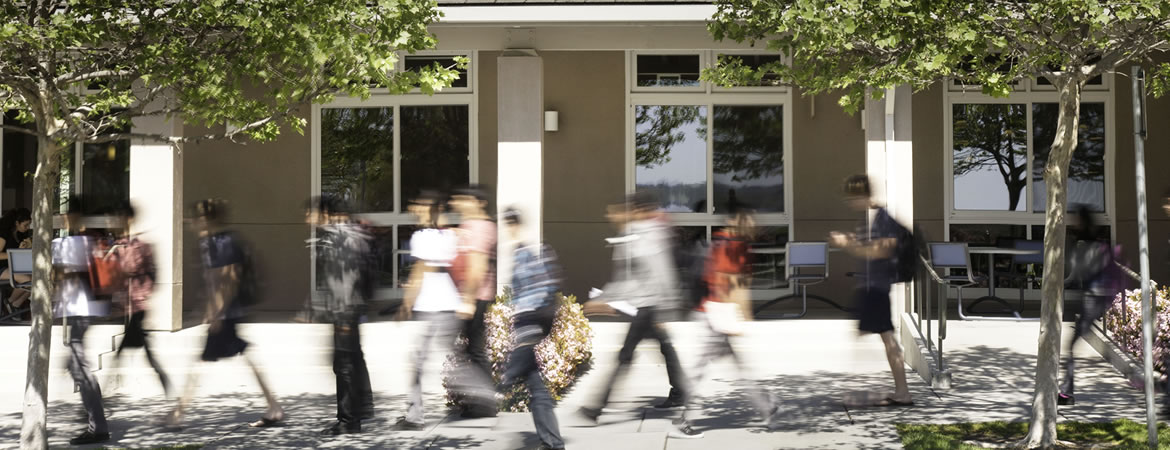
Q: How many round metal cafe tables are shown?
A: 2